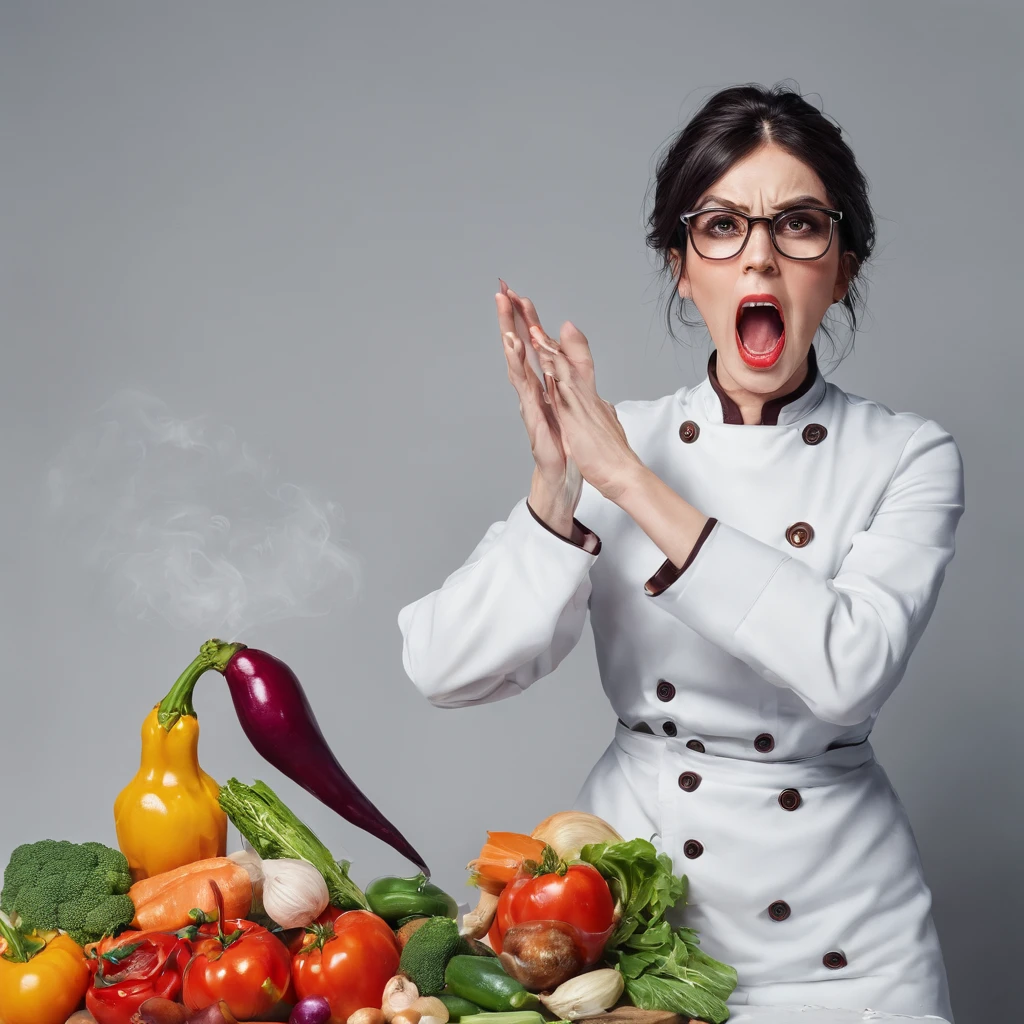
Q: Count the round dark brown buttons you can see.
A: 12